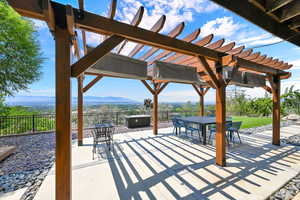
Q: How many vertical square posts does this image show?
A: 6